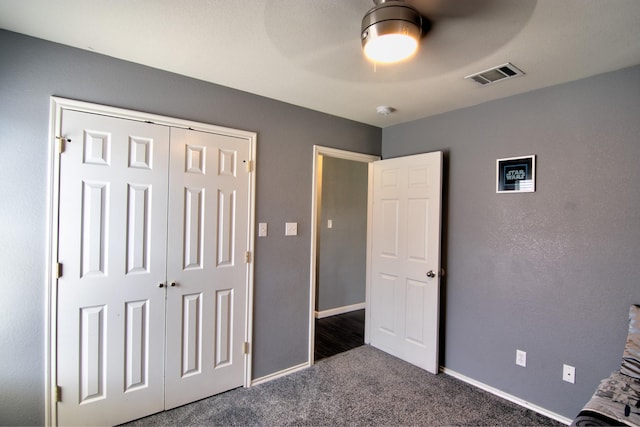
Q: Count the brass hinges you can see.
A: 6